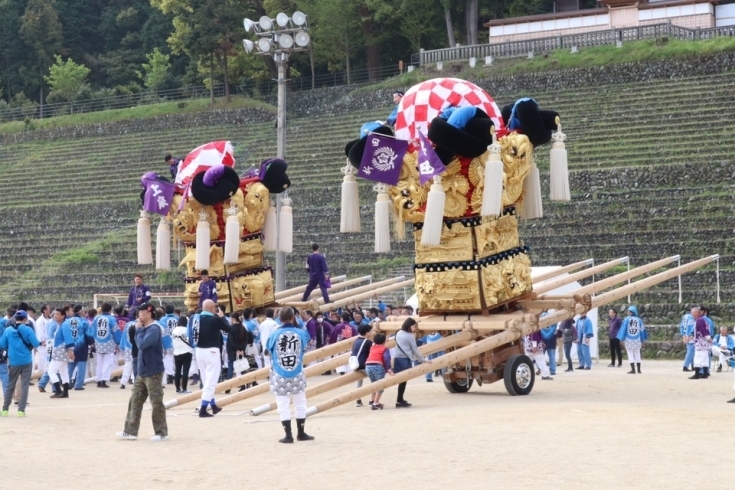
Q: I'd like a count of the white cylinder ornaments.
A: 12